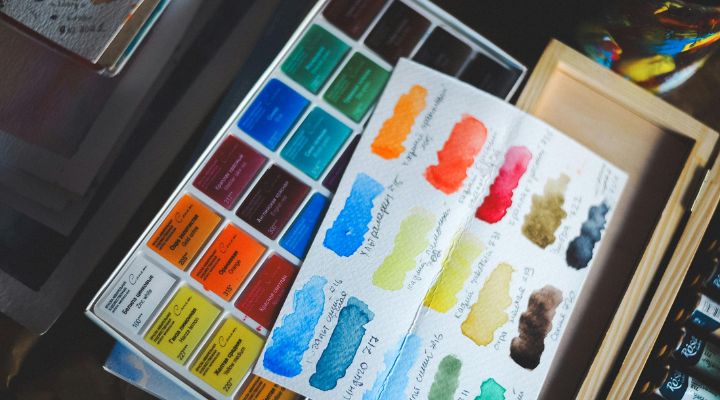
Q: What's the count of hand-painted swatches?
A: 15